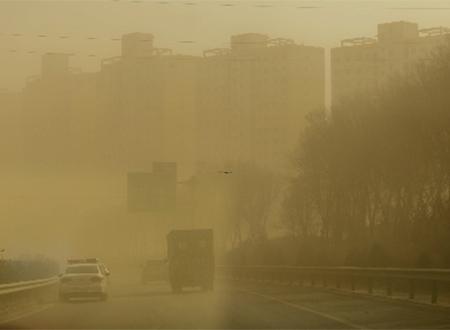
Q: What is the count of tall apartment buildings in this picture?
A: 4